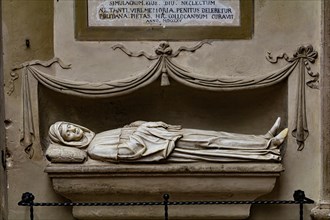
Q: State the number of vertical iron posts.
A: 3